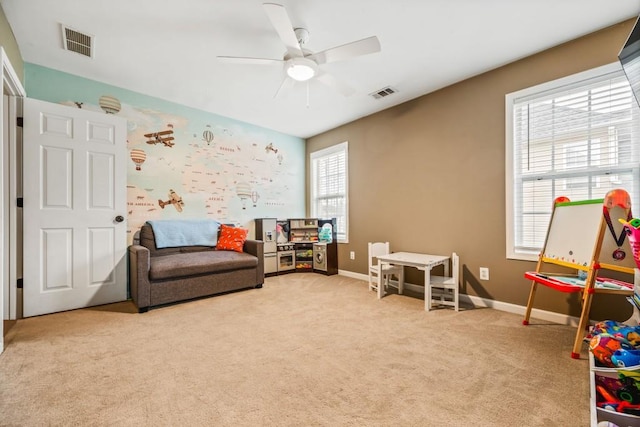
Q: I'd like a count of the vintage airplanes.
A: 3